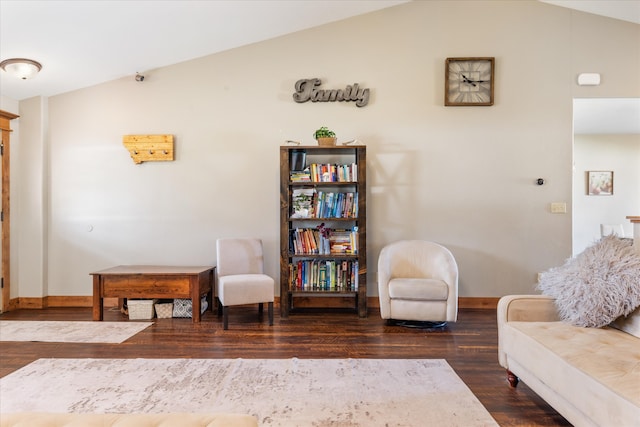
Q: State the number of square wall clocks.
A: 1